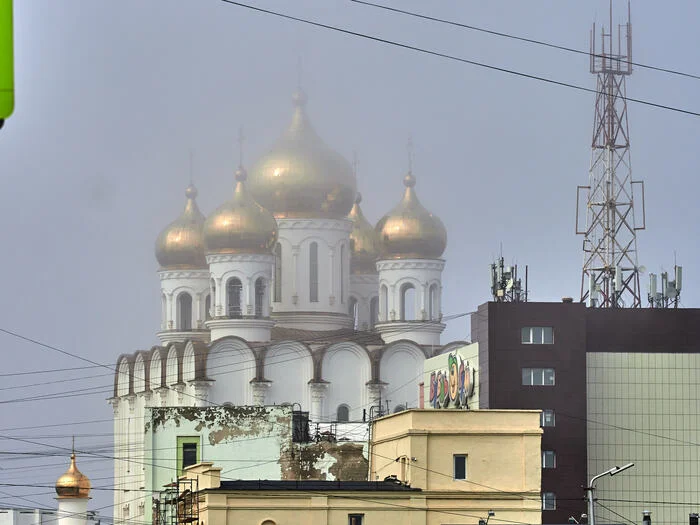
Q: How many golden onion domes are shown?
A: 6